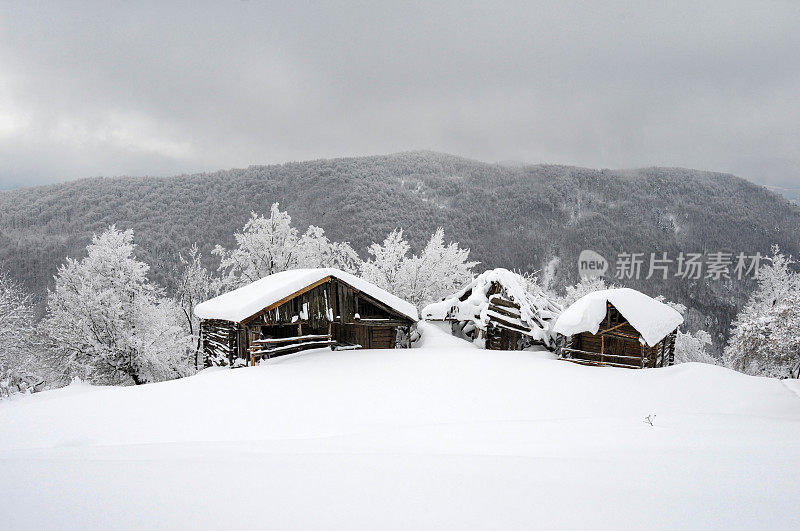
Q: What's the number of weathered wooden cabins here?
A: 3